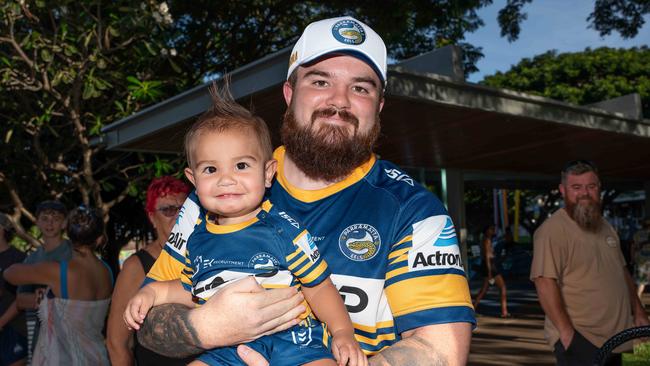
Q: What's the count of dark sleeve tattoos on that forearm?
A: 1